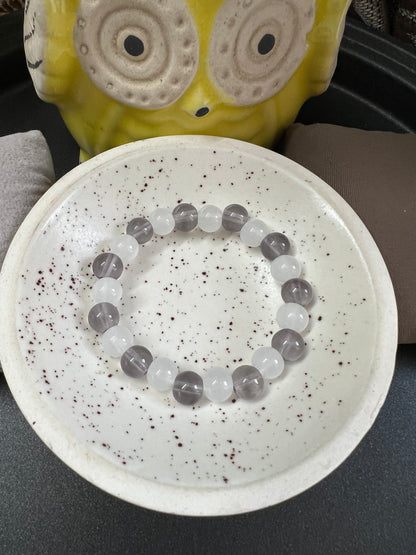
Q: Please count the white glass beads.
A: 11